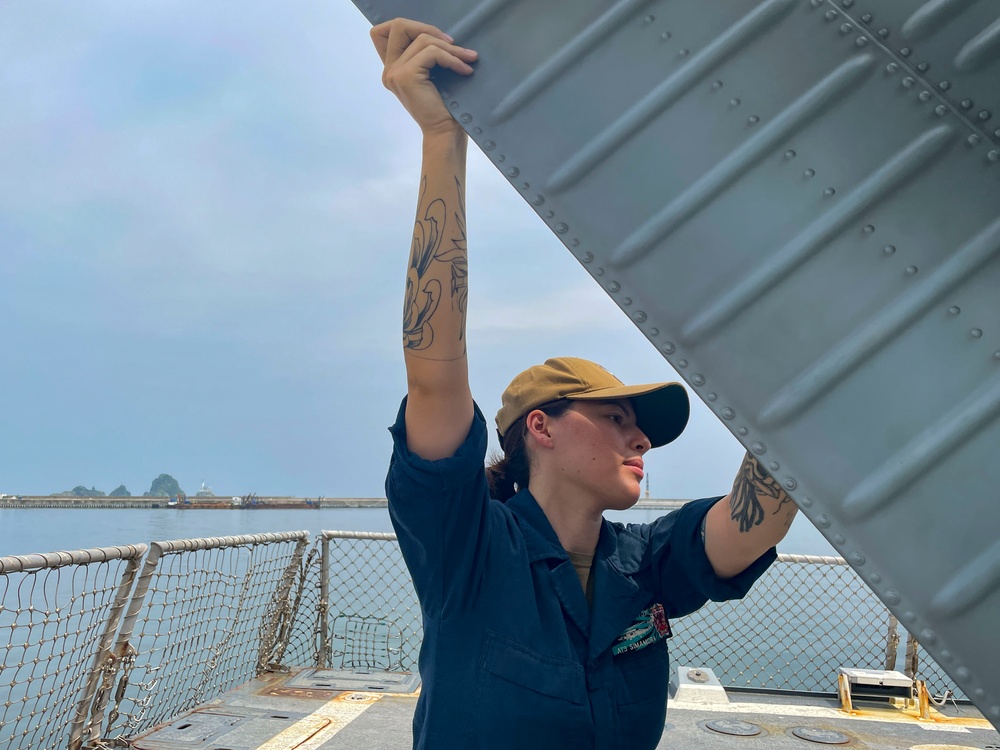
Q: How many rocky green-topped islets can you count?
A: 3